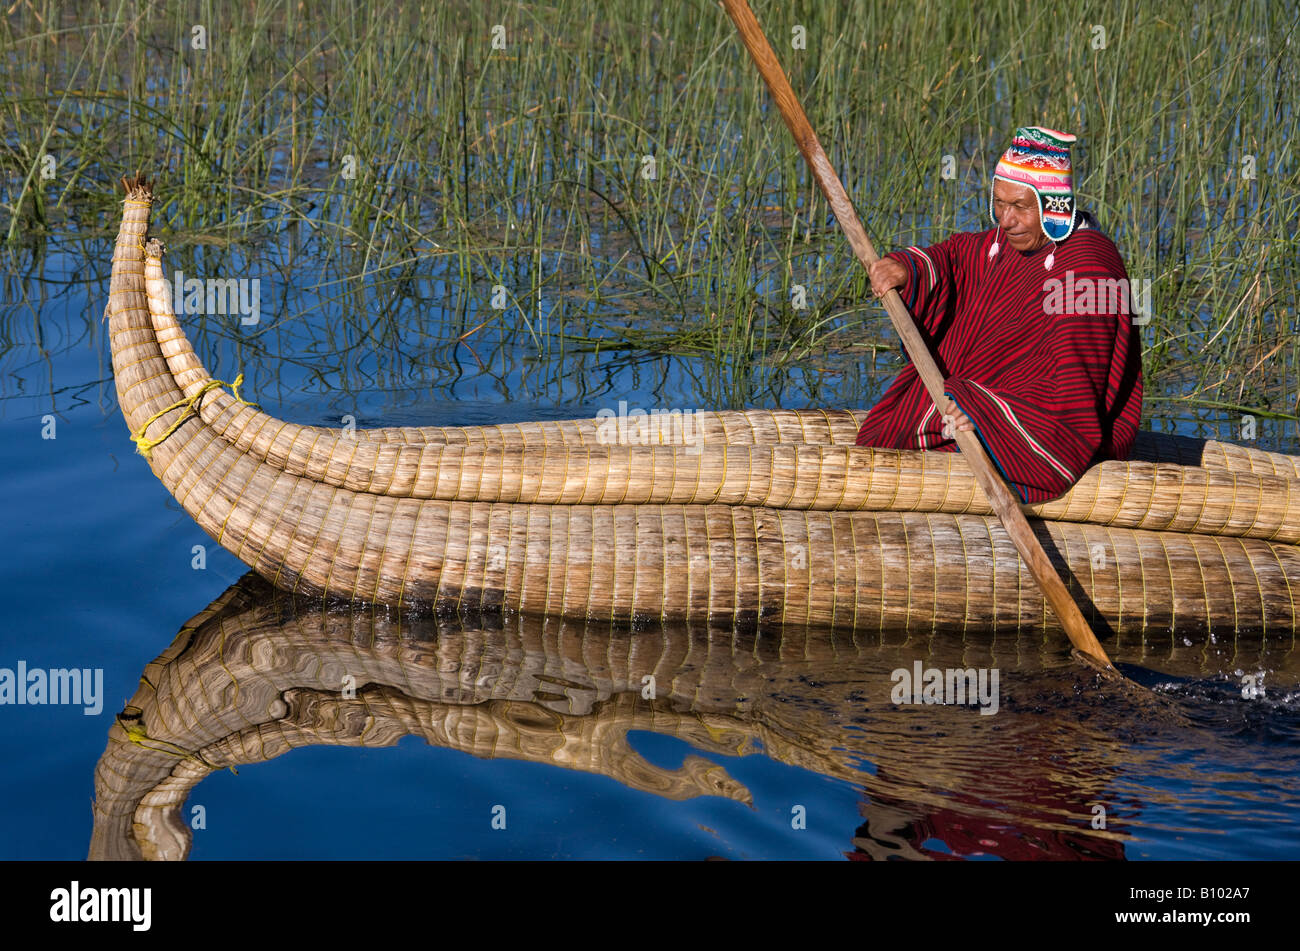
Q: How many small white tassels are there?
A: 2